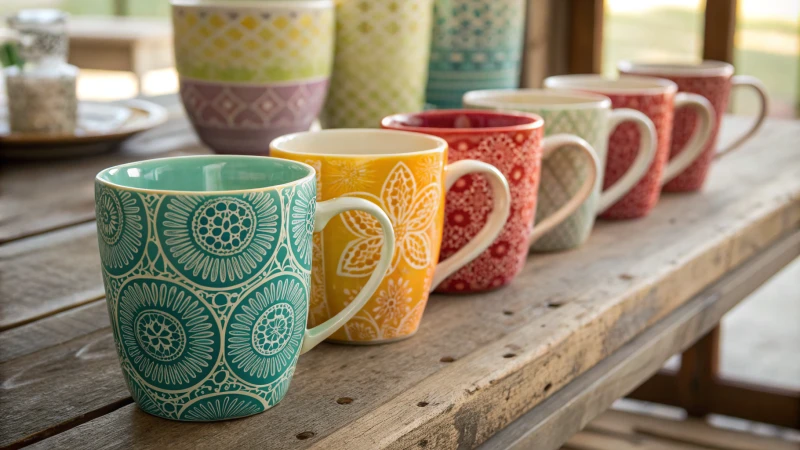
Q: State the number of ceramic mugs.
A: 6